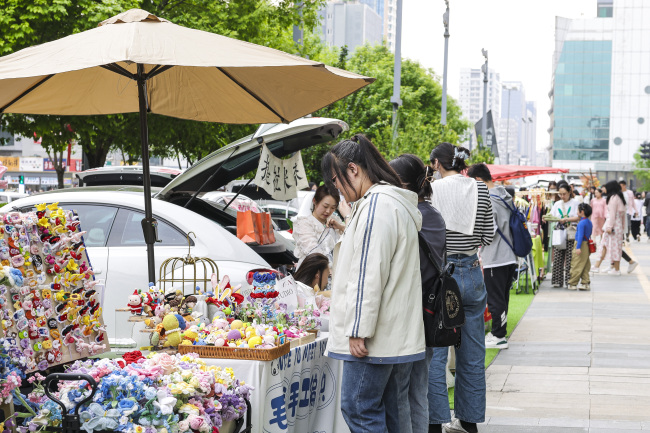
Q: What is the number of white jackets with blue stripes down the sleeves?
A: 1